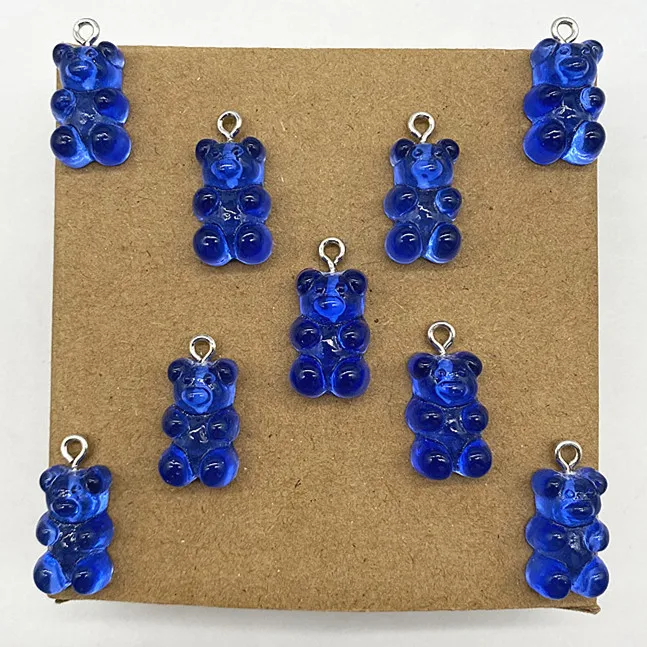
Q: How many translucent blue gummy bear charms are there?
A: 9